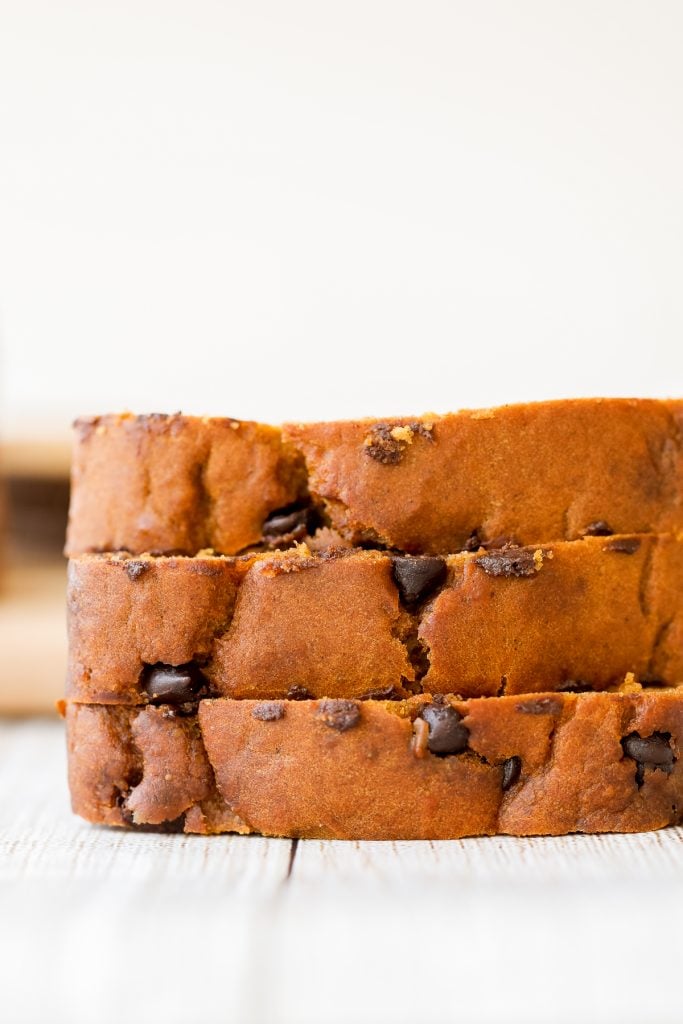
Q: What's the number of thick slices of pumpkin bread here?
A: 3